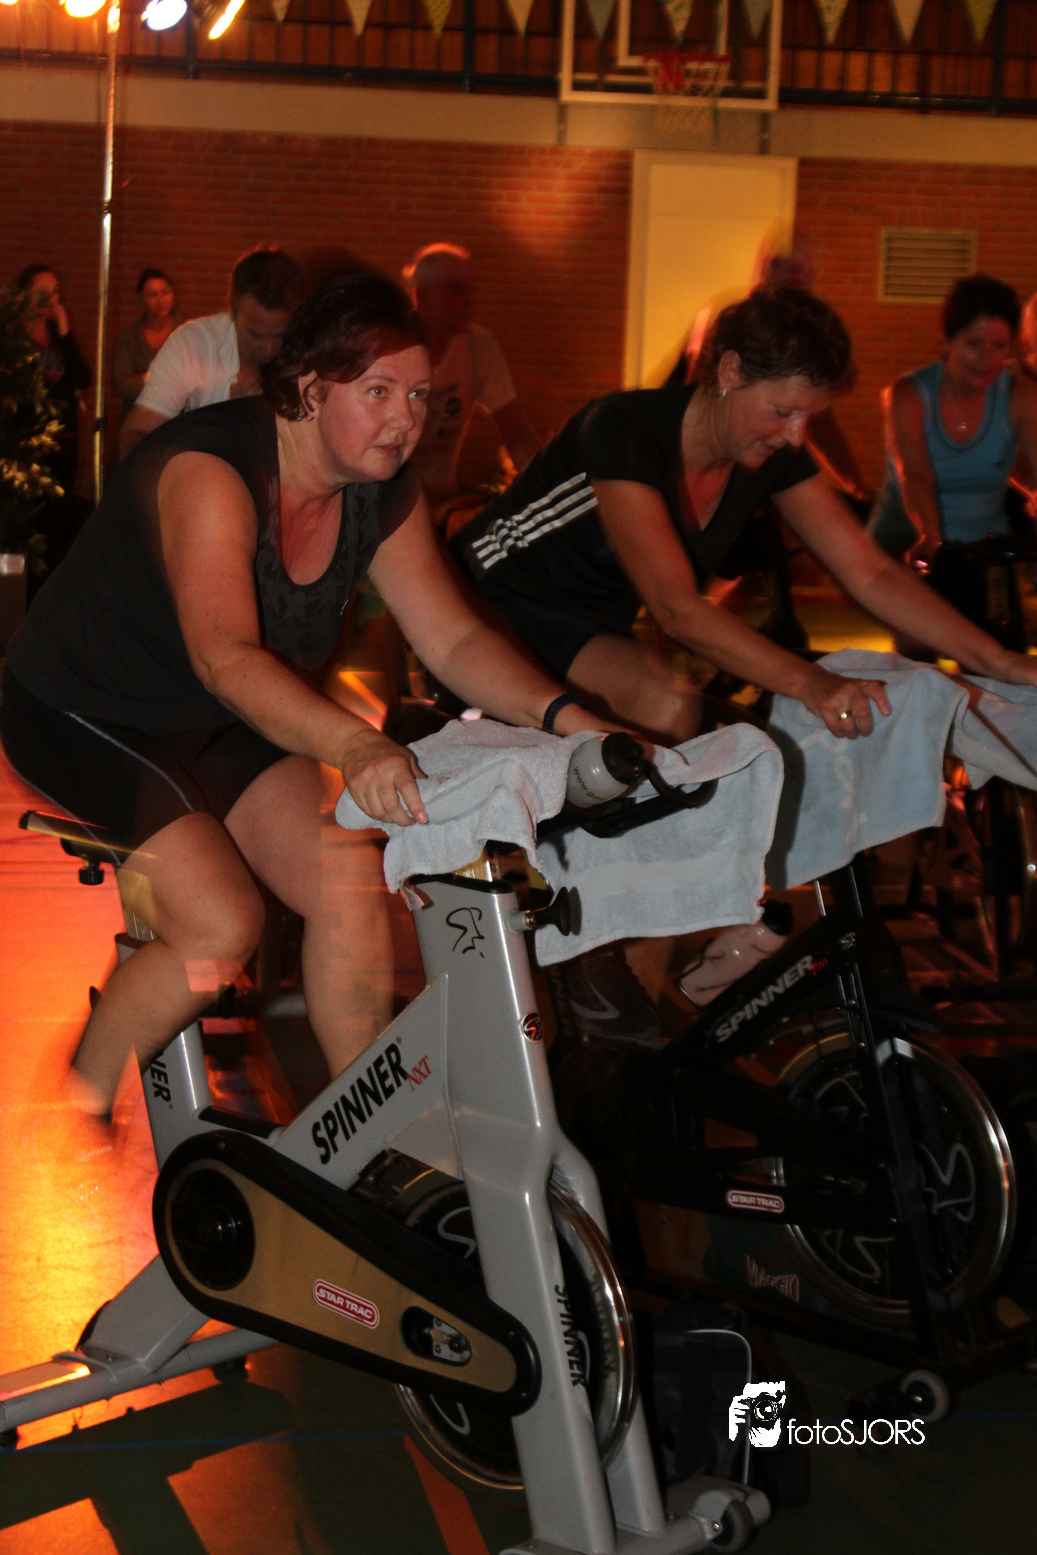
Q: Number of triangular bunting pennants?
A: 10